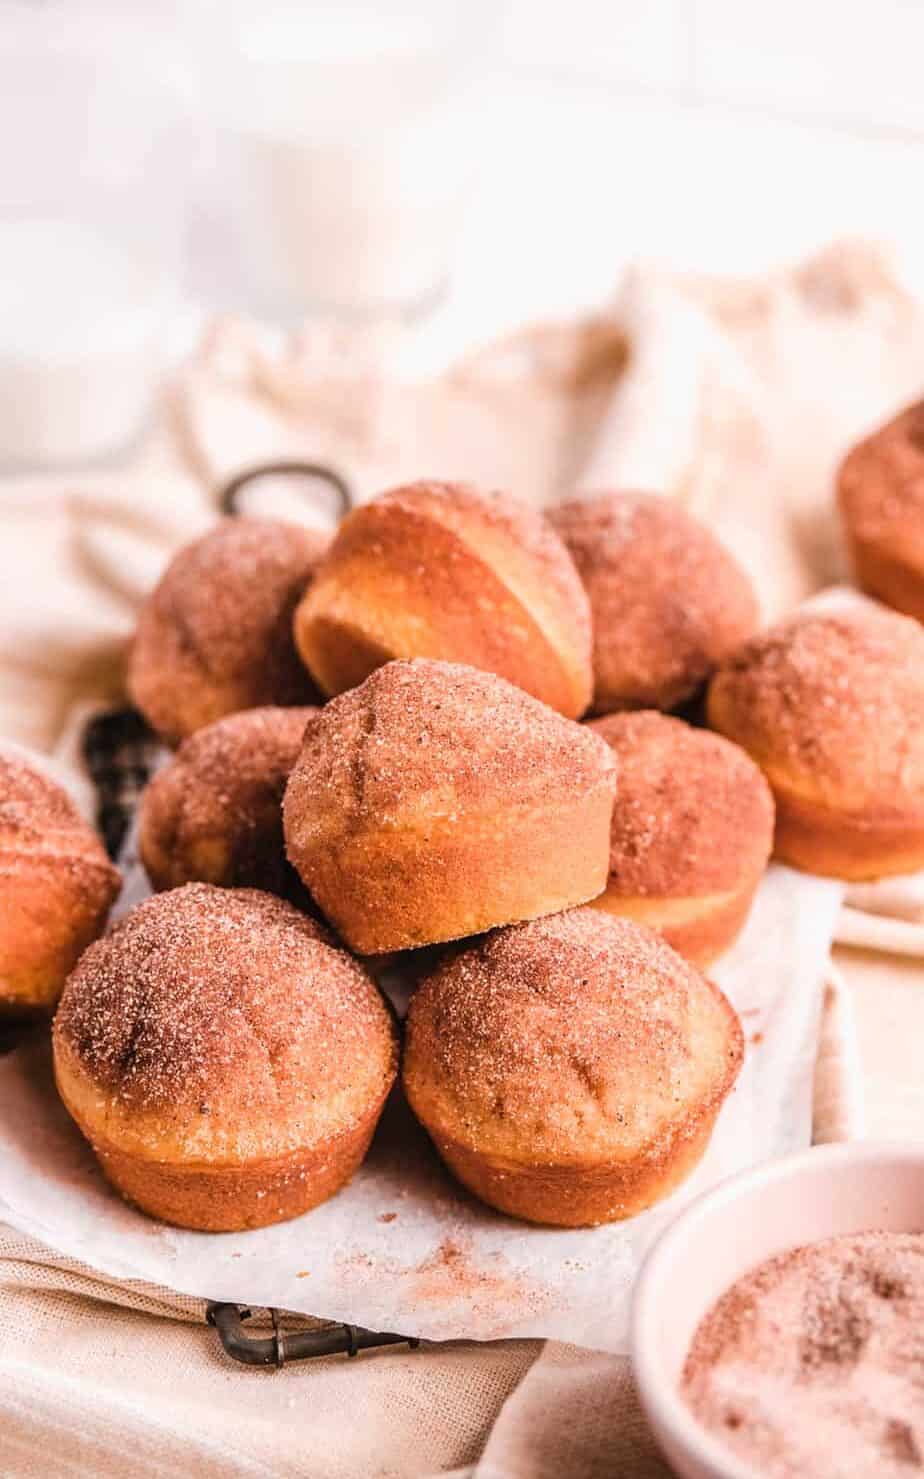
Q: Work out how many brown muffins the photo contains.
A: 11